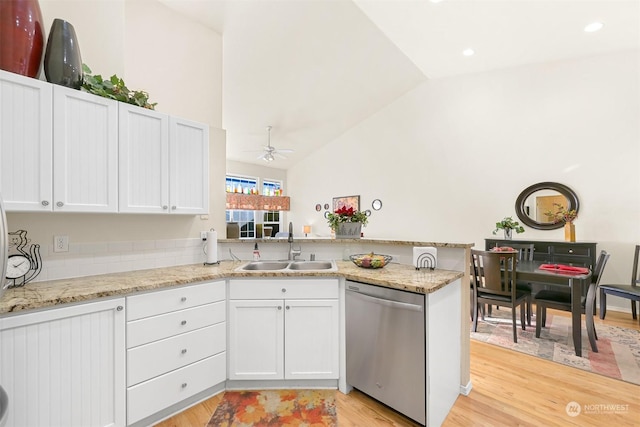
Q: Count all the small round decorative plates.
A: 5